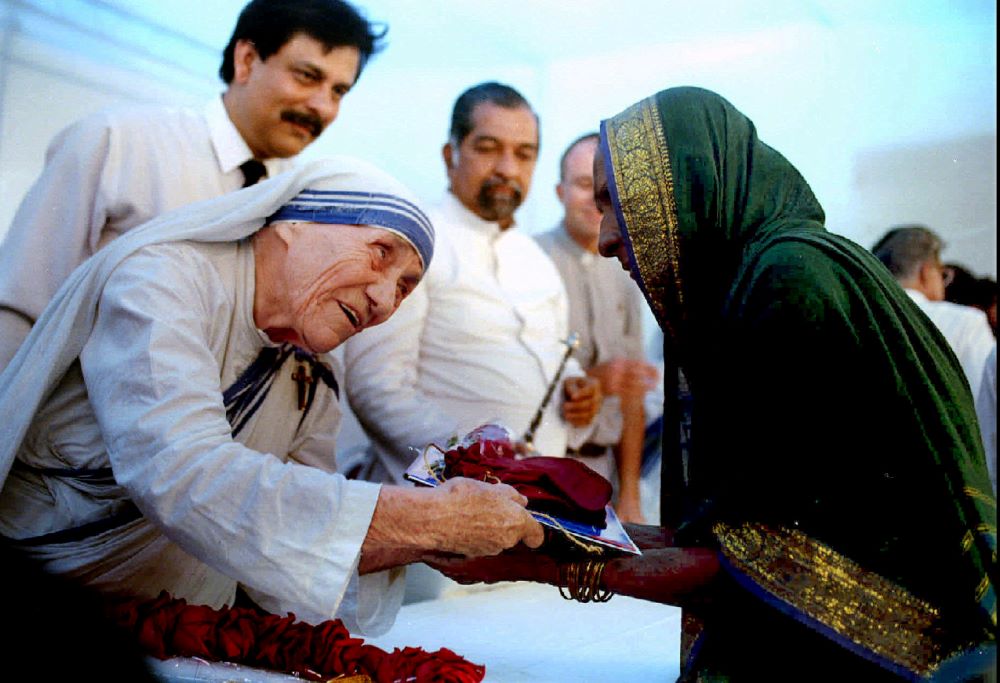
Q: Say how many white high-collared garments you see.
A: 1